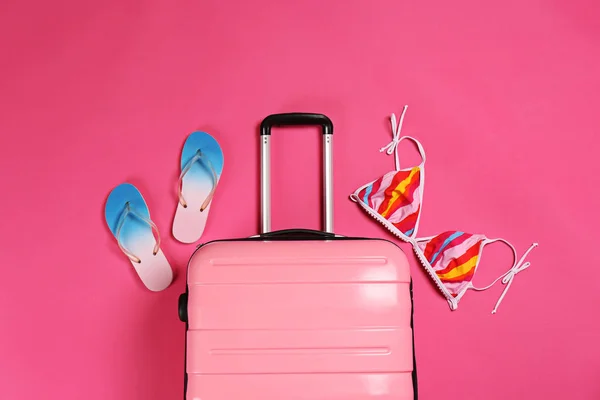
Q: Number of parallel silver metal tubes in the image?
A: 2